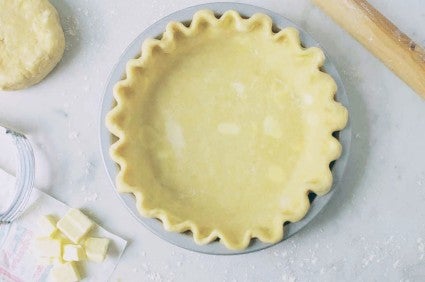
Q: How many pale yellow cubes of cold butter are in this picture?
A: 6